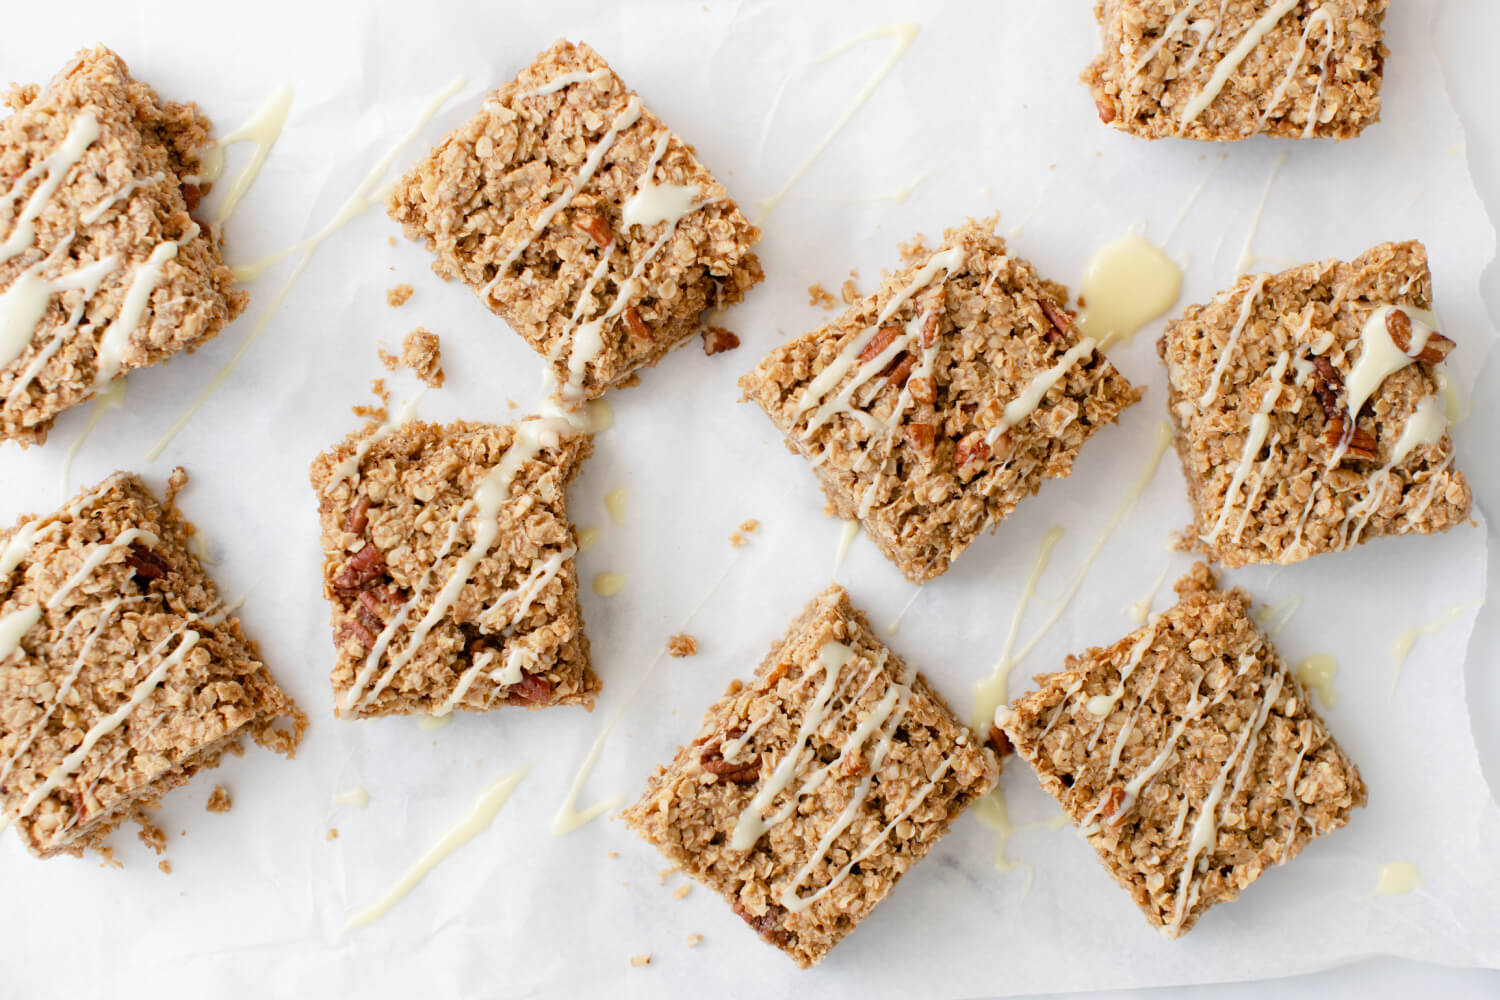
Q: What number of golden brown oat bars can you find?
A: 9